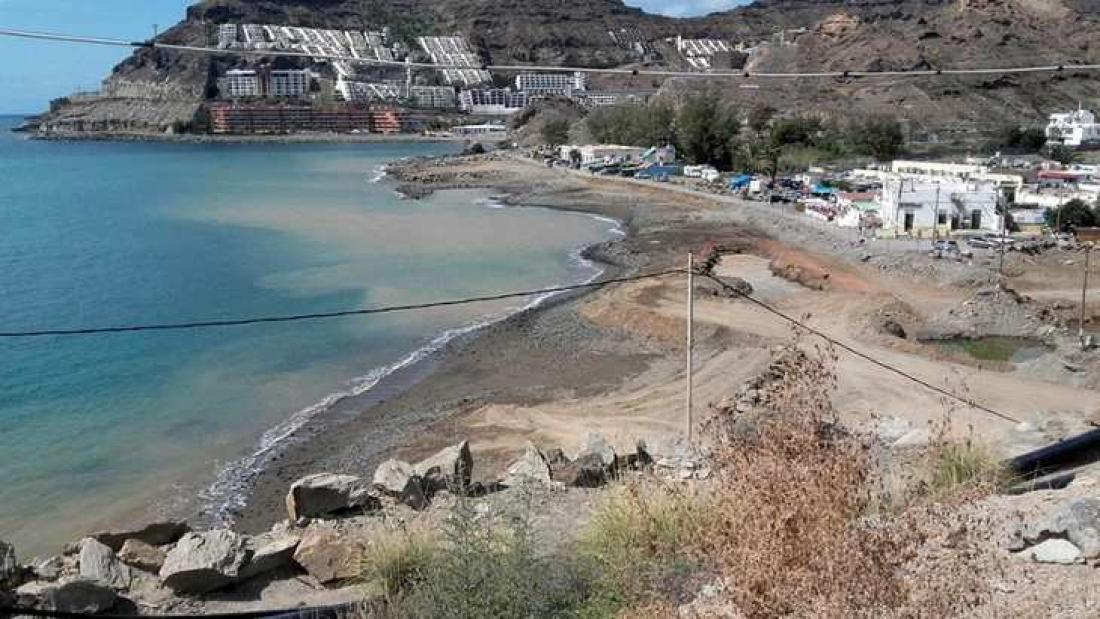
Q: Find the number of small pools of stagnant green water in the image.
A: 1